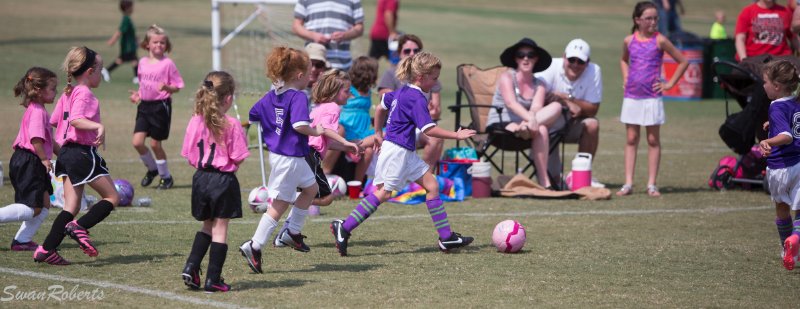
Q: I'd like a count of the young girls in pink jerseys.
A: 5